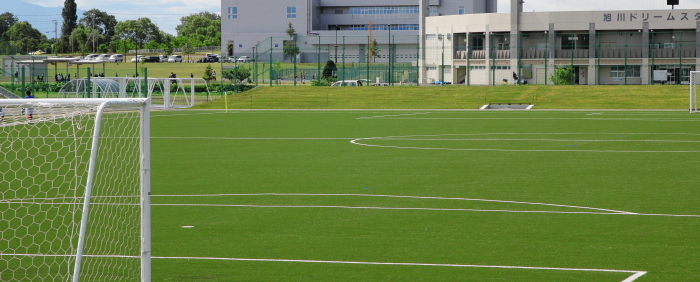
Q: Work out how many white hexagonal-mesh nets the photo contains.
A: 1